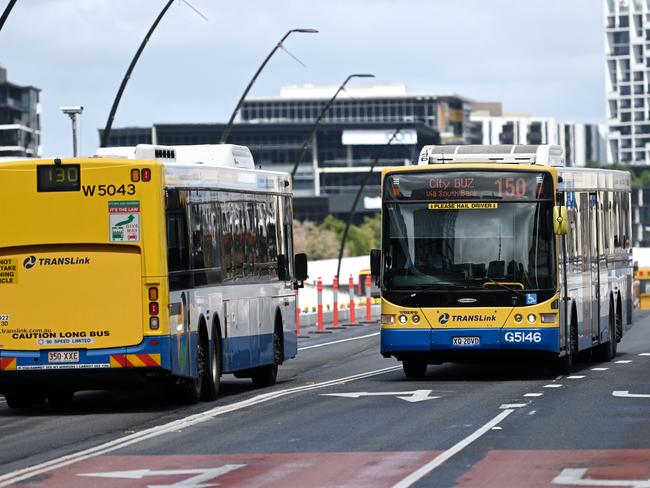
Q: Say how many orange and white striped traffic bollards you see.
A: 5